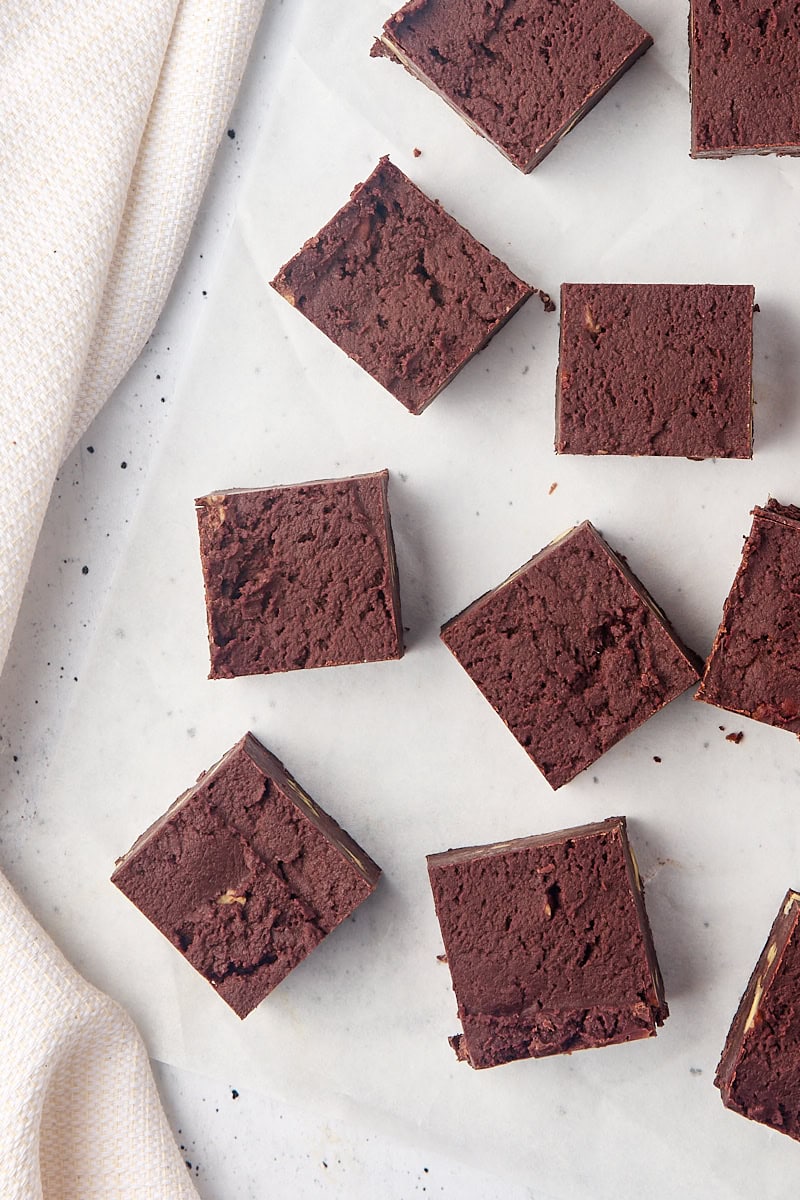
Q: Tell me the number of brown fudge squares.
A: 10